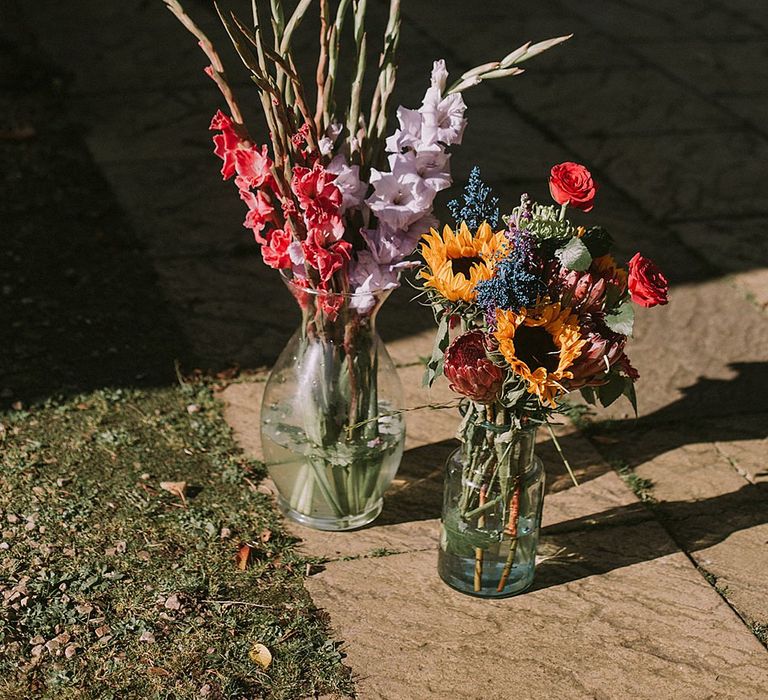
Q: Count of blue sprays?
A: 2